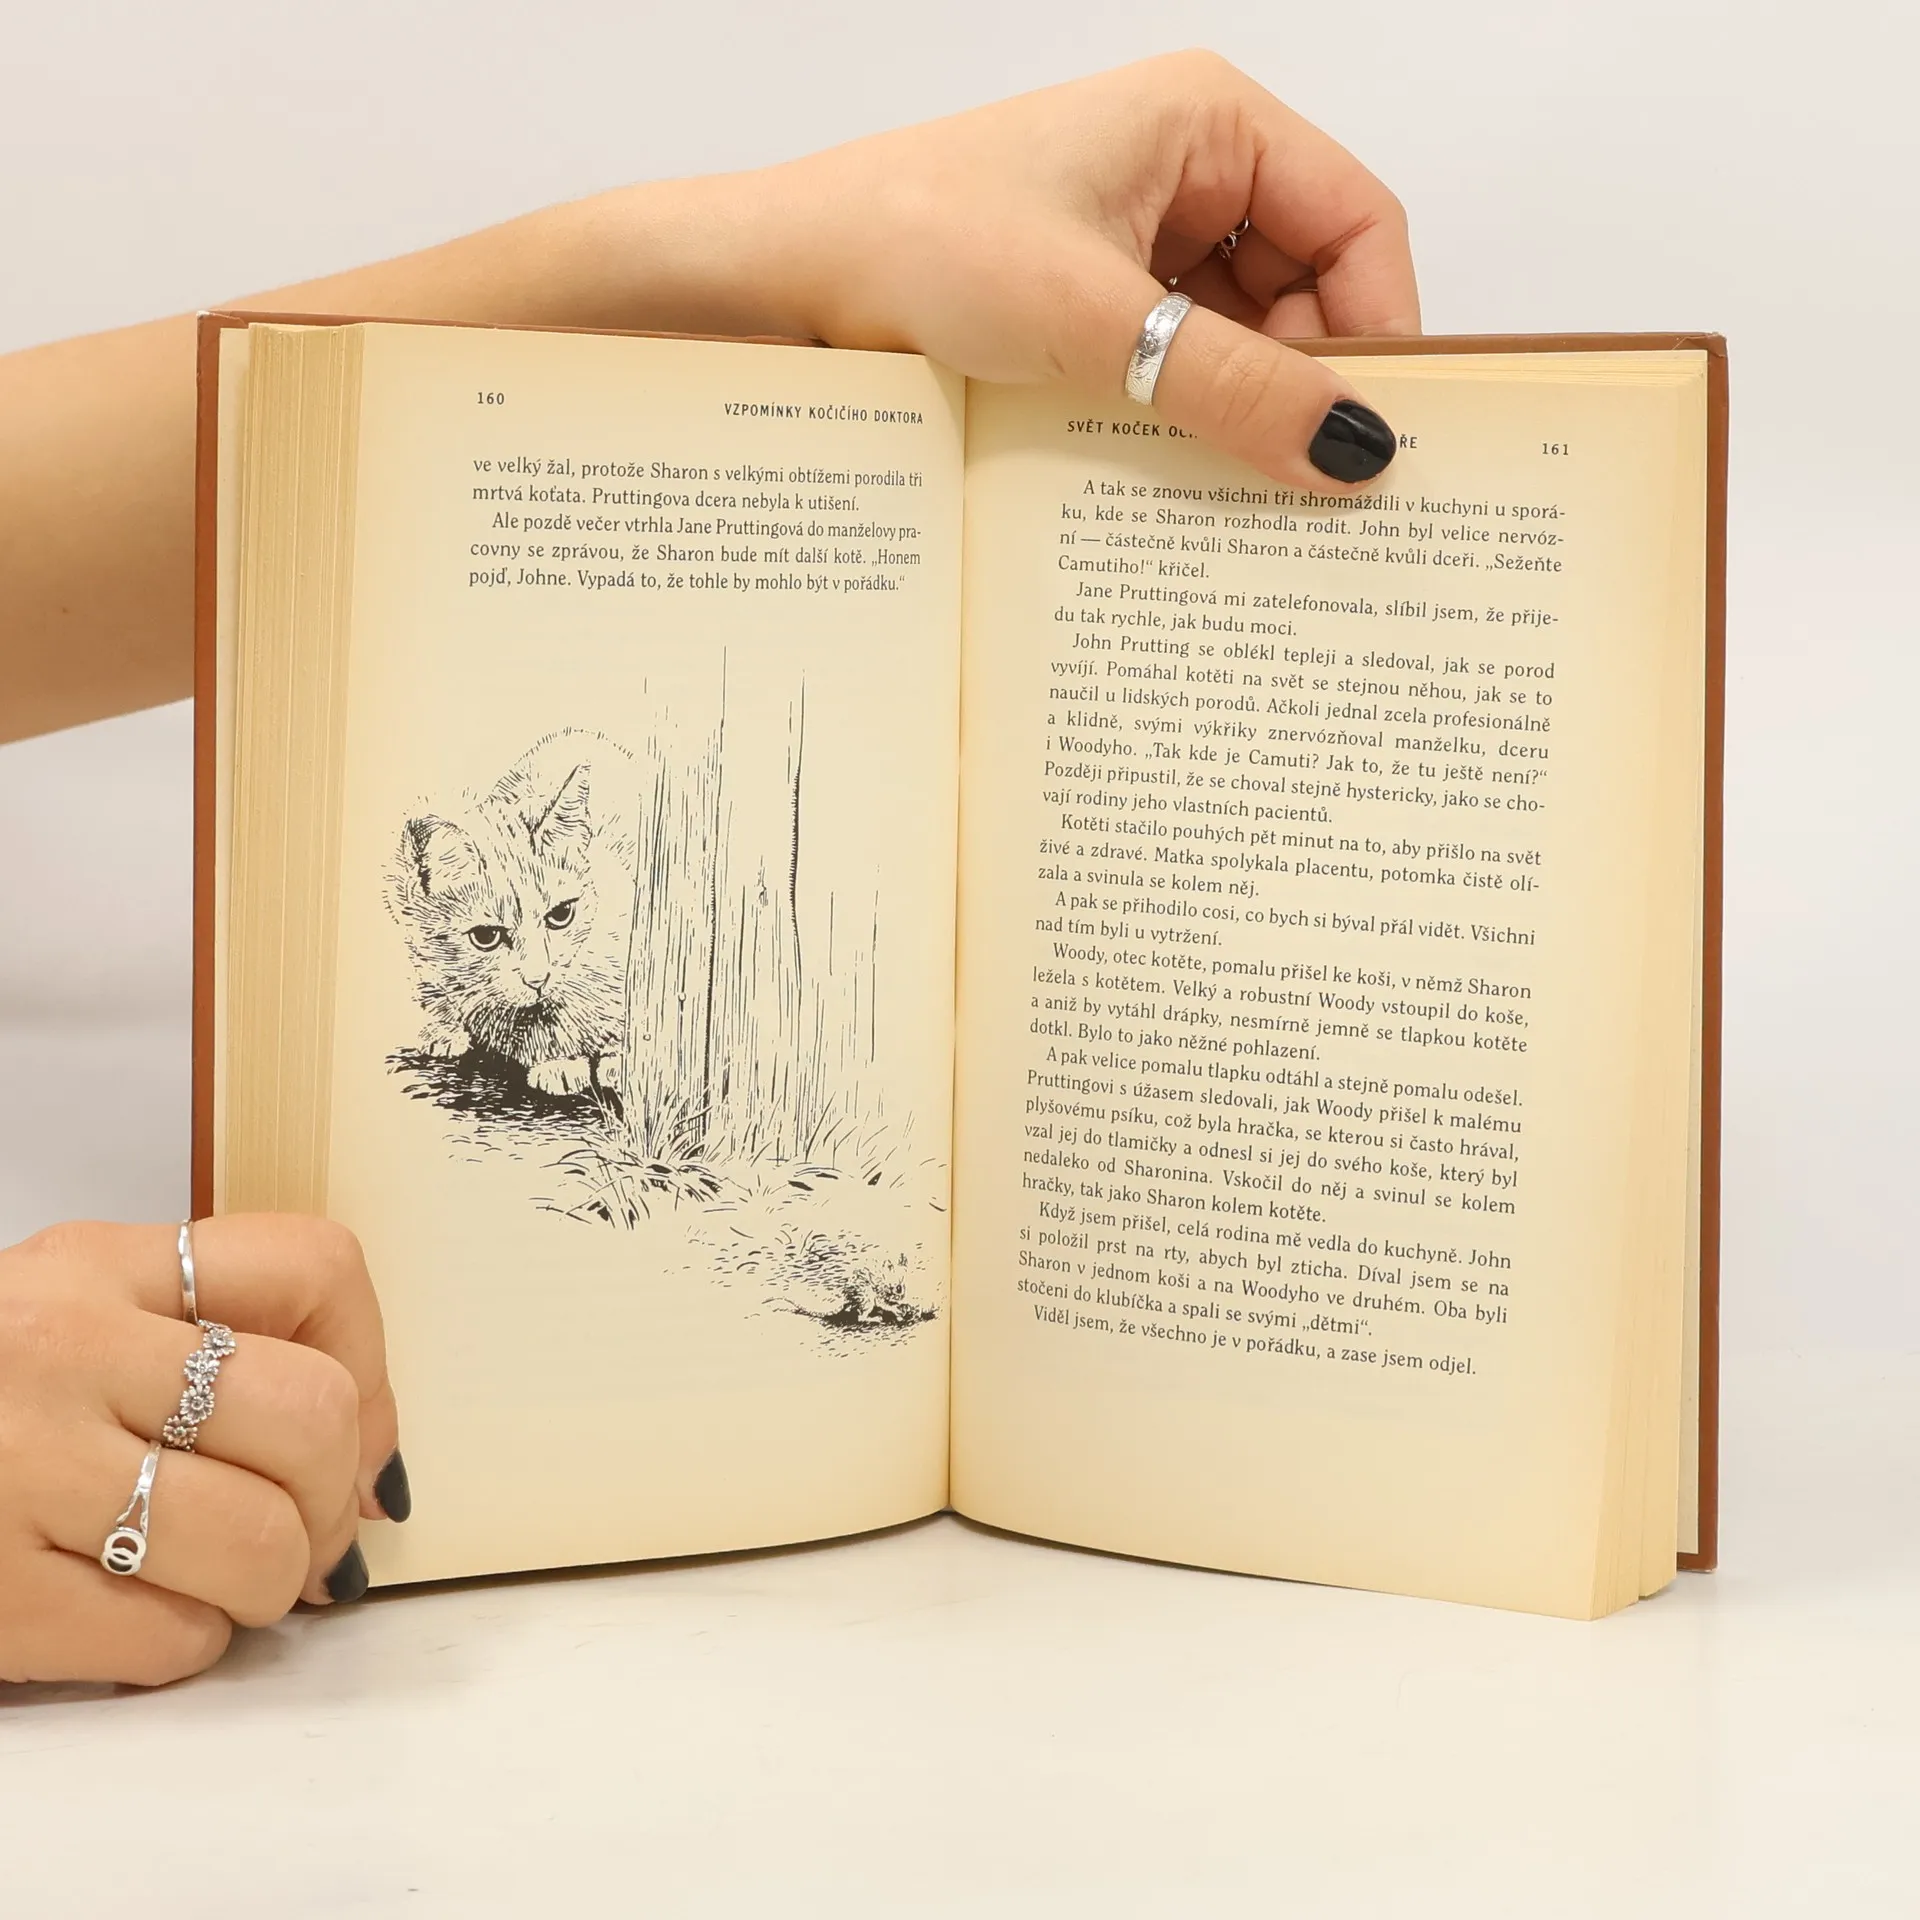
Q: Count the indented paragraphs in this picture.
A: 10